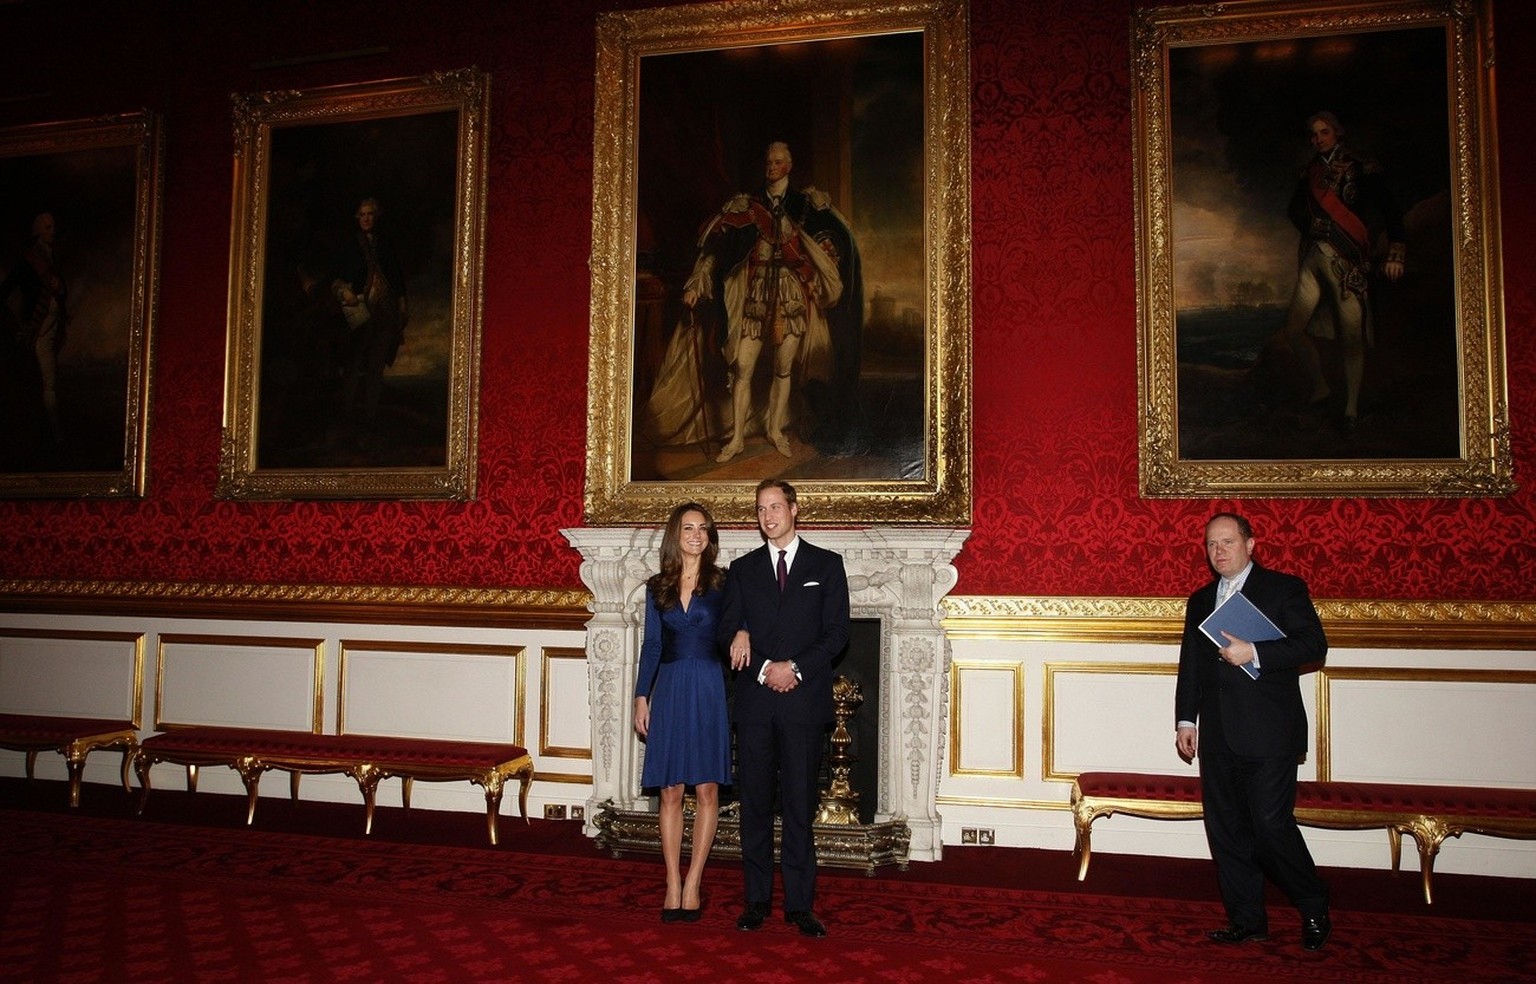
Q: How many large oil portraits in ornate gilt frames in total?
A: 4